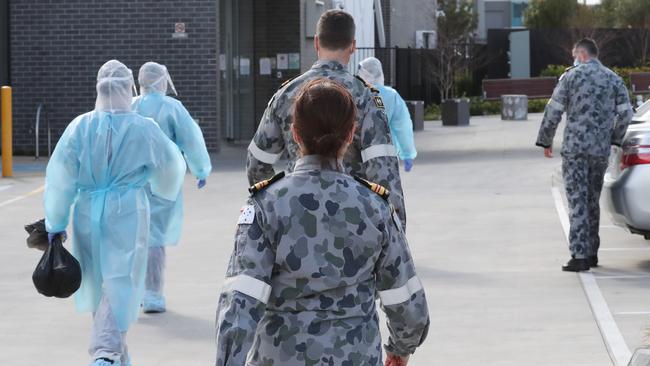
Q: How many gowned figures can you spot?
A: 3